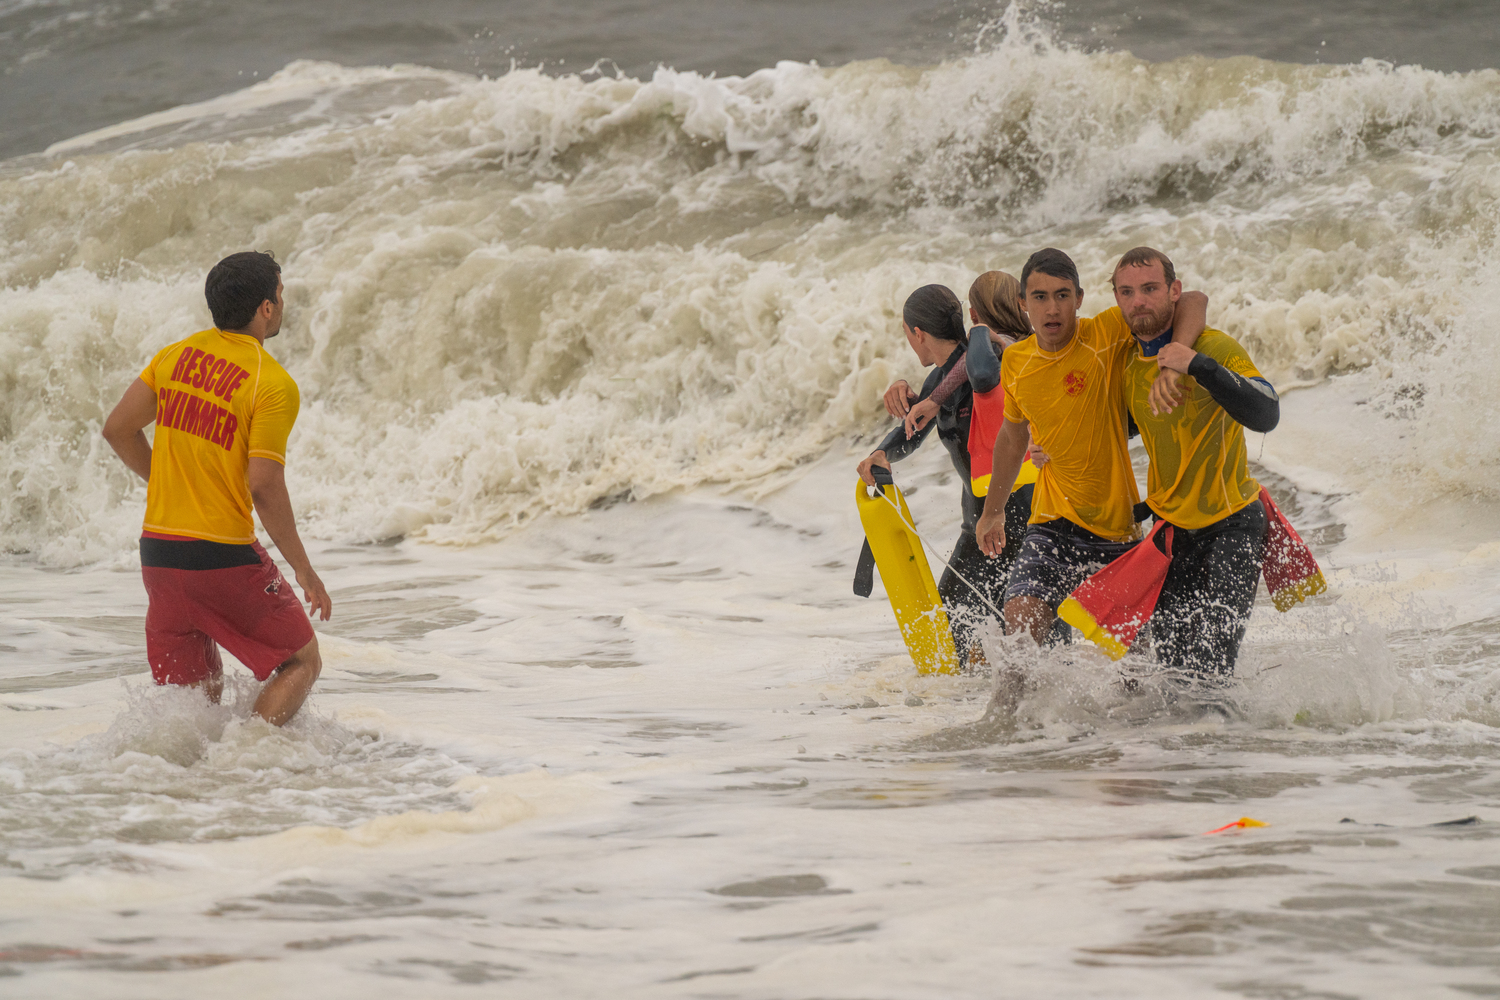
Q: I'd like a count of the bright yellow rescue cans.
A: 1